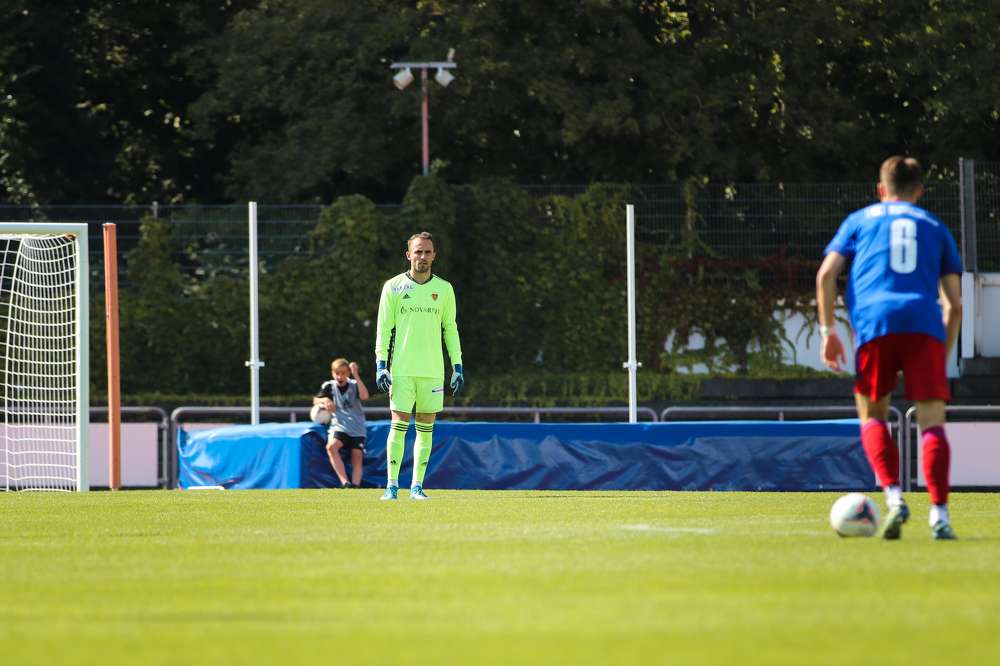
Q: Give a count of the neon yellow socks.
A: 2